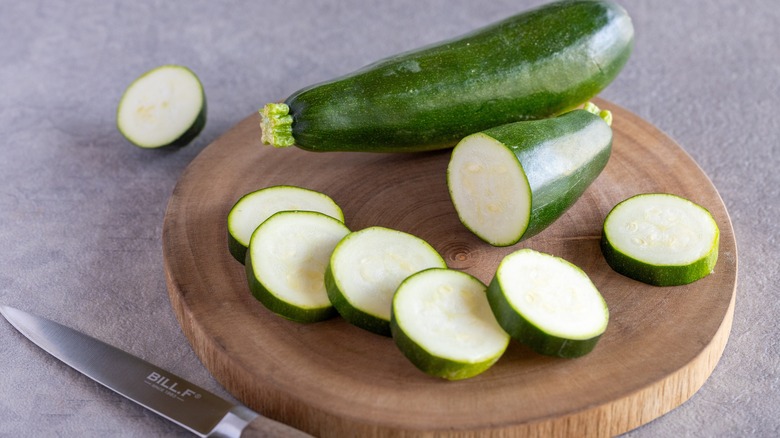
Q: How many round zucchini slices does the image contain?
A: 7